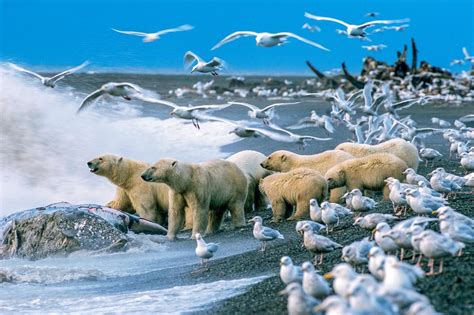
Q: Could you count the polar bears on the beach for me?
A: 7